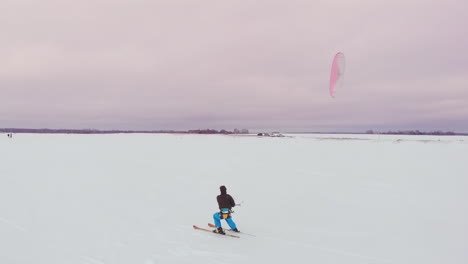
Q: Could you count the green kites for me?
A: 0